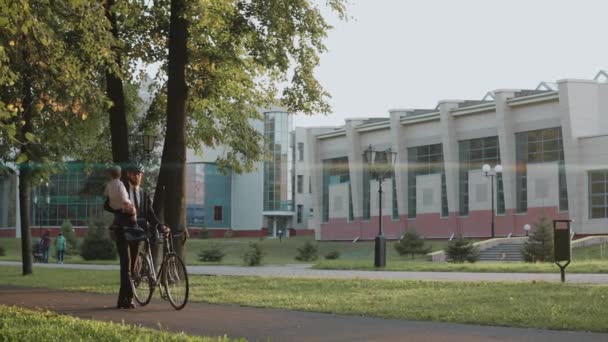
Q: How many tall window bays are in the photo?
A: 5